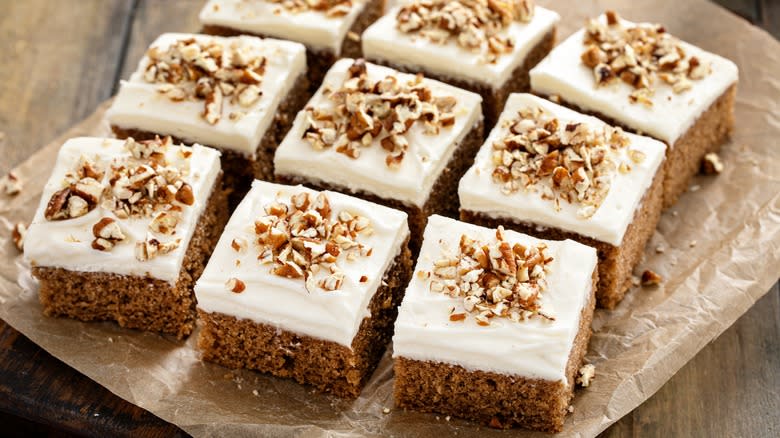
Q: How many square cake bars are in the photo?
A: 9